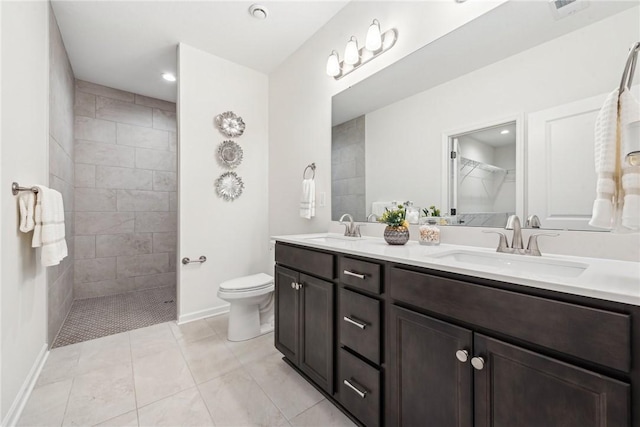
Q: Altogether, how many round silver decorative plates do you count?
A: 3